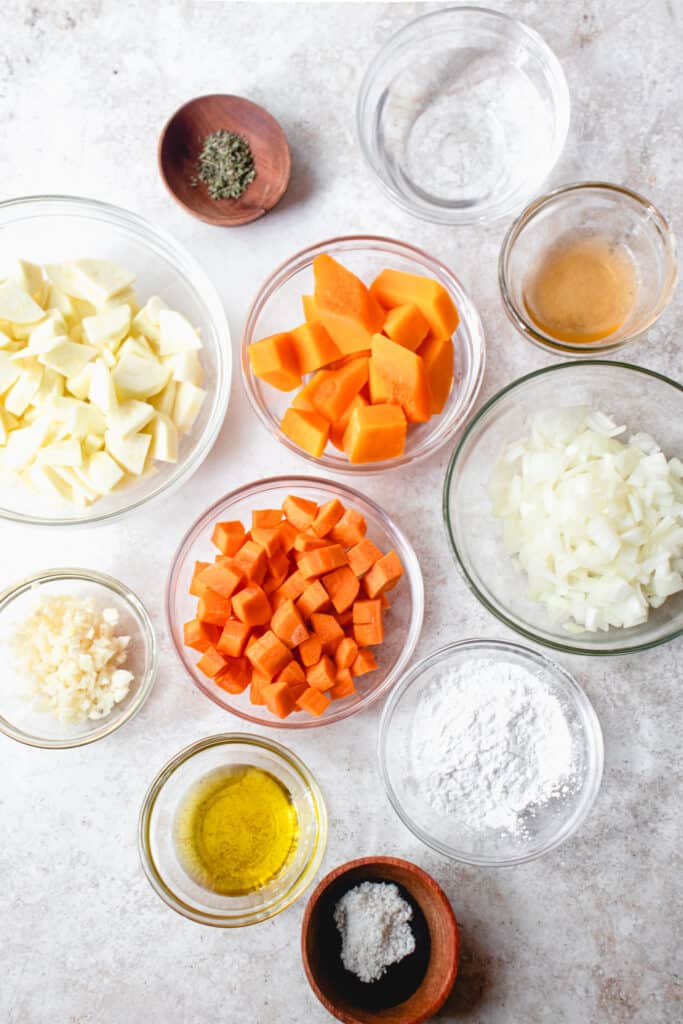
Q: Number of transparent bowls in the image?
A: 9